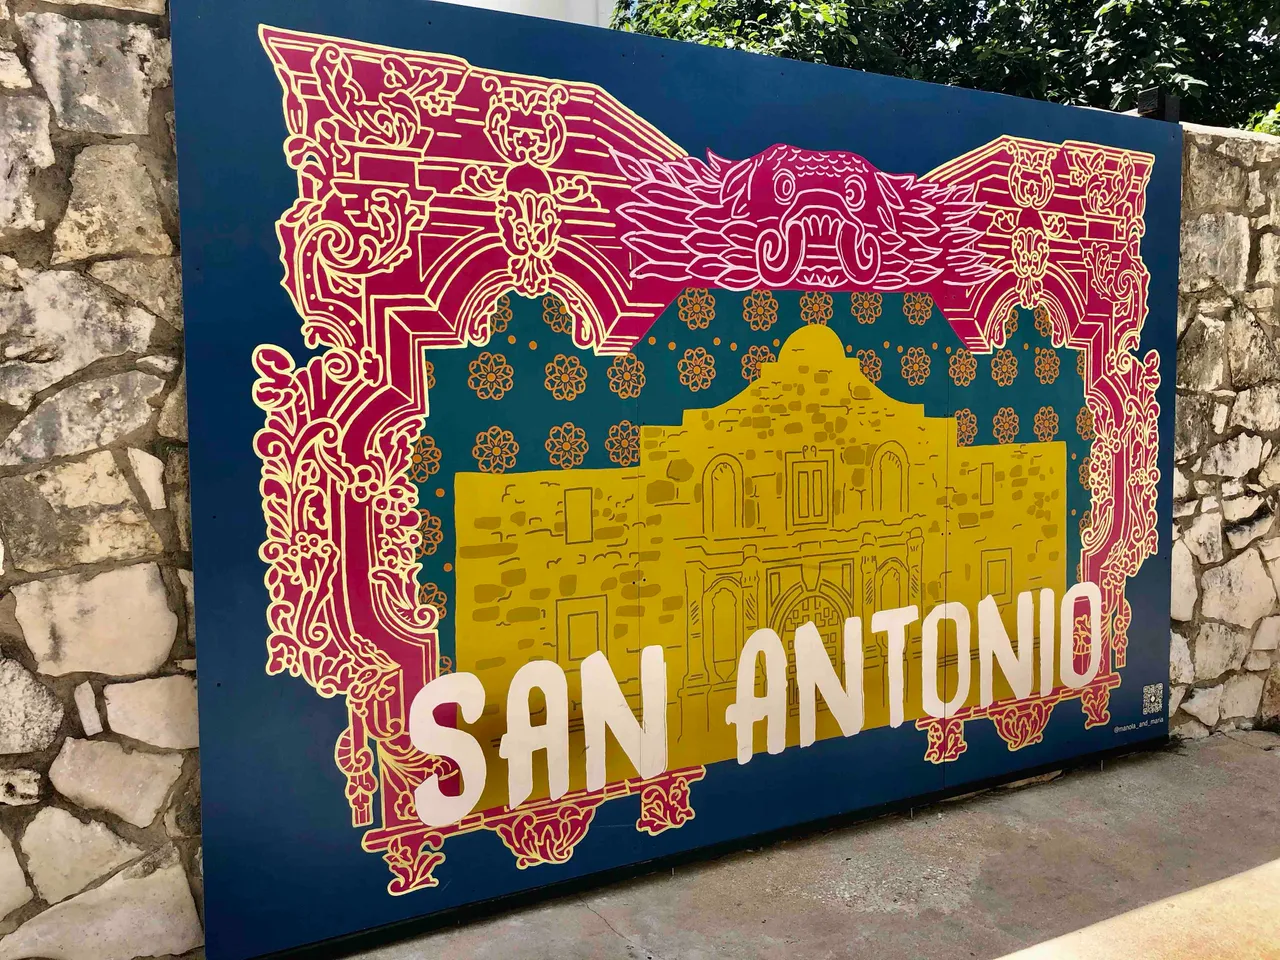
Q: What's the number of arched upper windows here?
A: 2